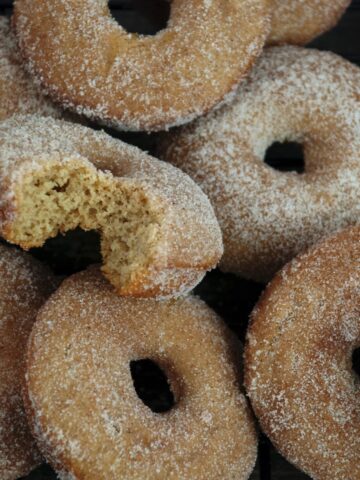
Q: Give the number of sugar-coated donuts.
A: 8